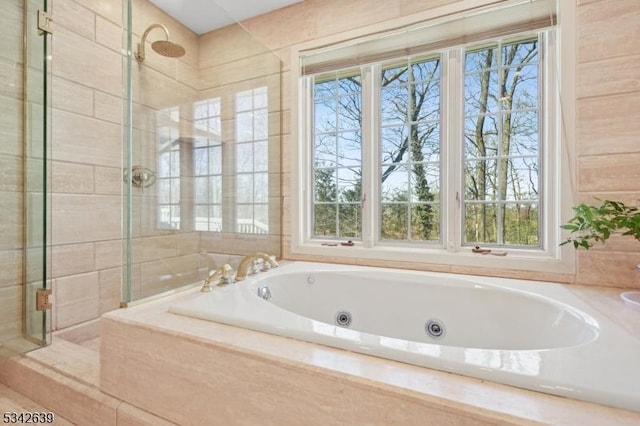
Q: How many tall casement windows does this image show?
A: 3